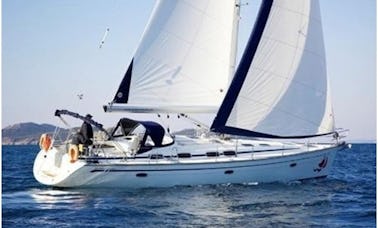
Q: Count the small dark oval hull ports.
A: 3